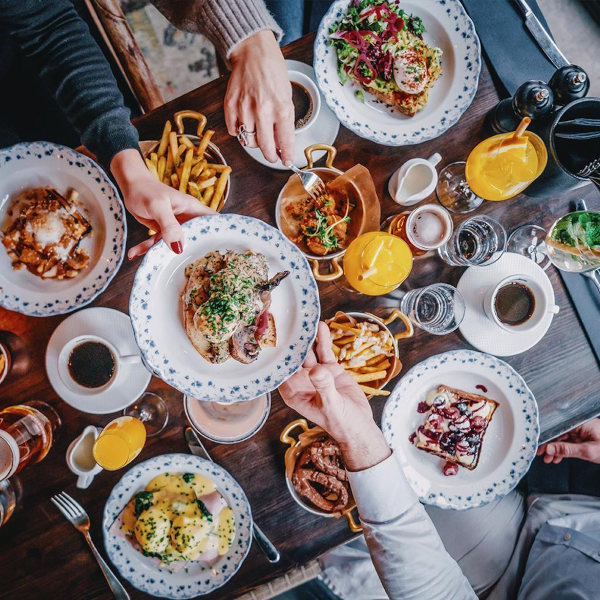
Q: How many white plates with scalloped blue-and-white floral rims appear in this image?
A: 5